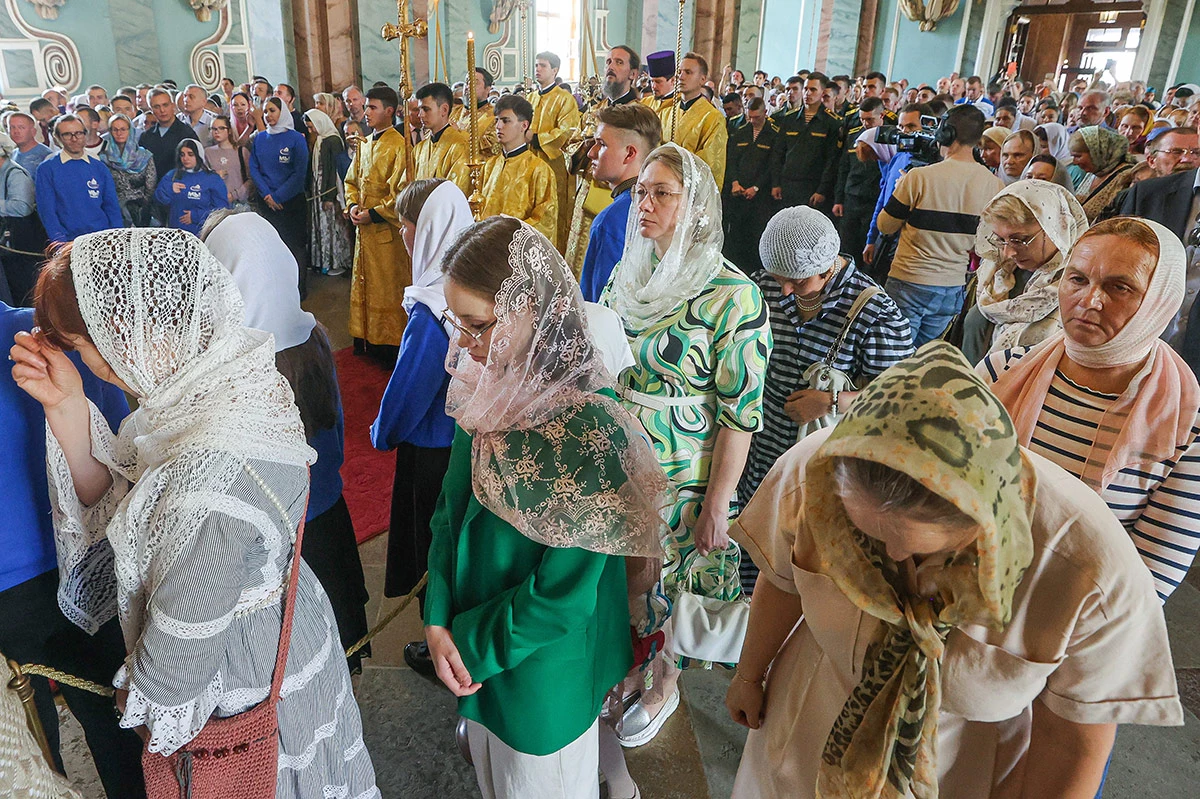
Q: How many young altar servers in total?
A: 5